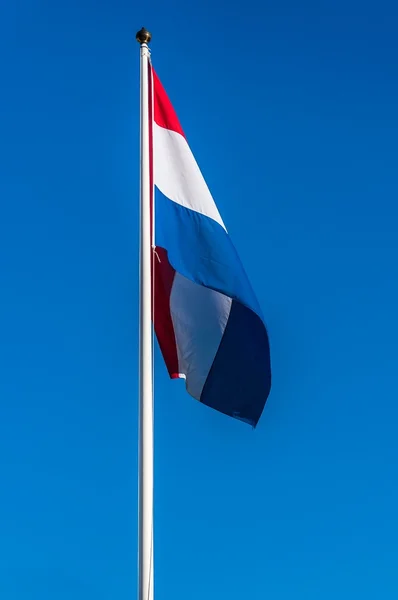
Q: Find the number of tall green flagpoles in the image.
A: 0